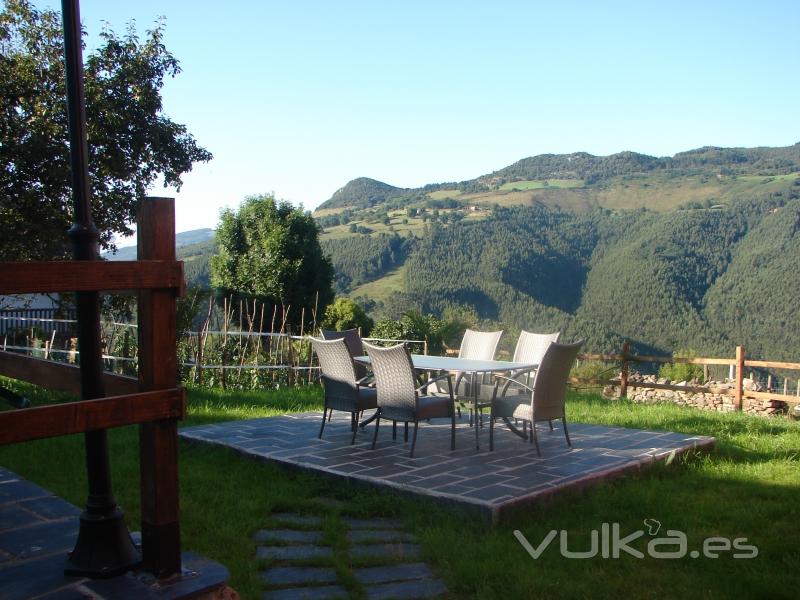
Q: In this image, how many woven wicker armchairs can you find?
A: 6